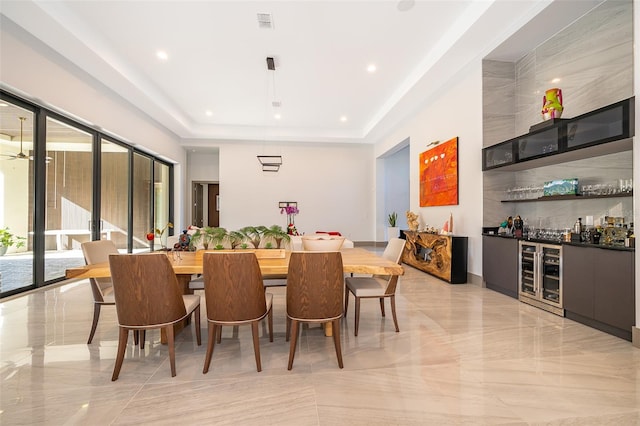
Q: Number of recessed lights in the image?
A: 5